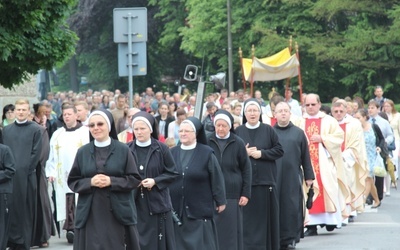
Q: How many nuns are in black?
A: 5